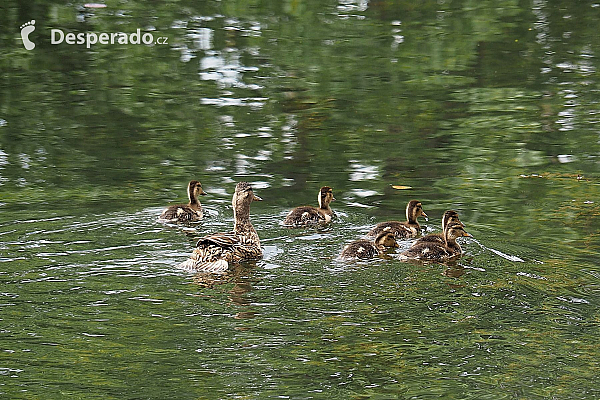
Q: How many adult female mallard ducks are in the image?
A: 1